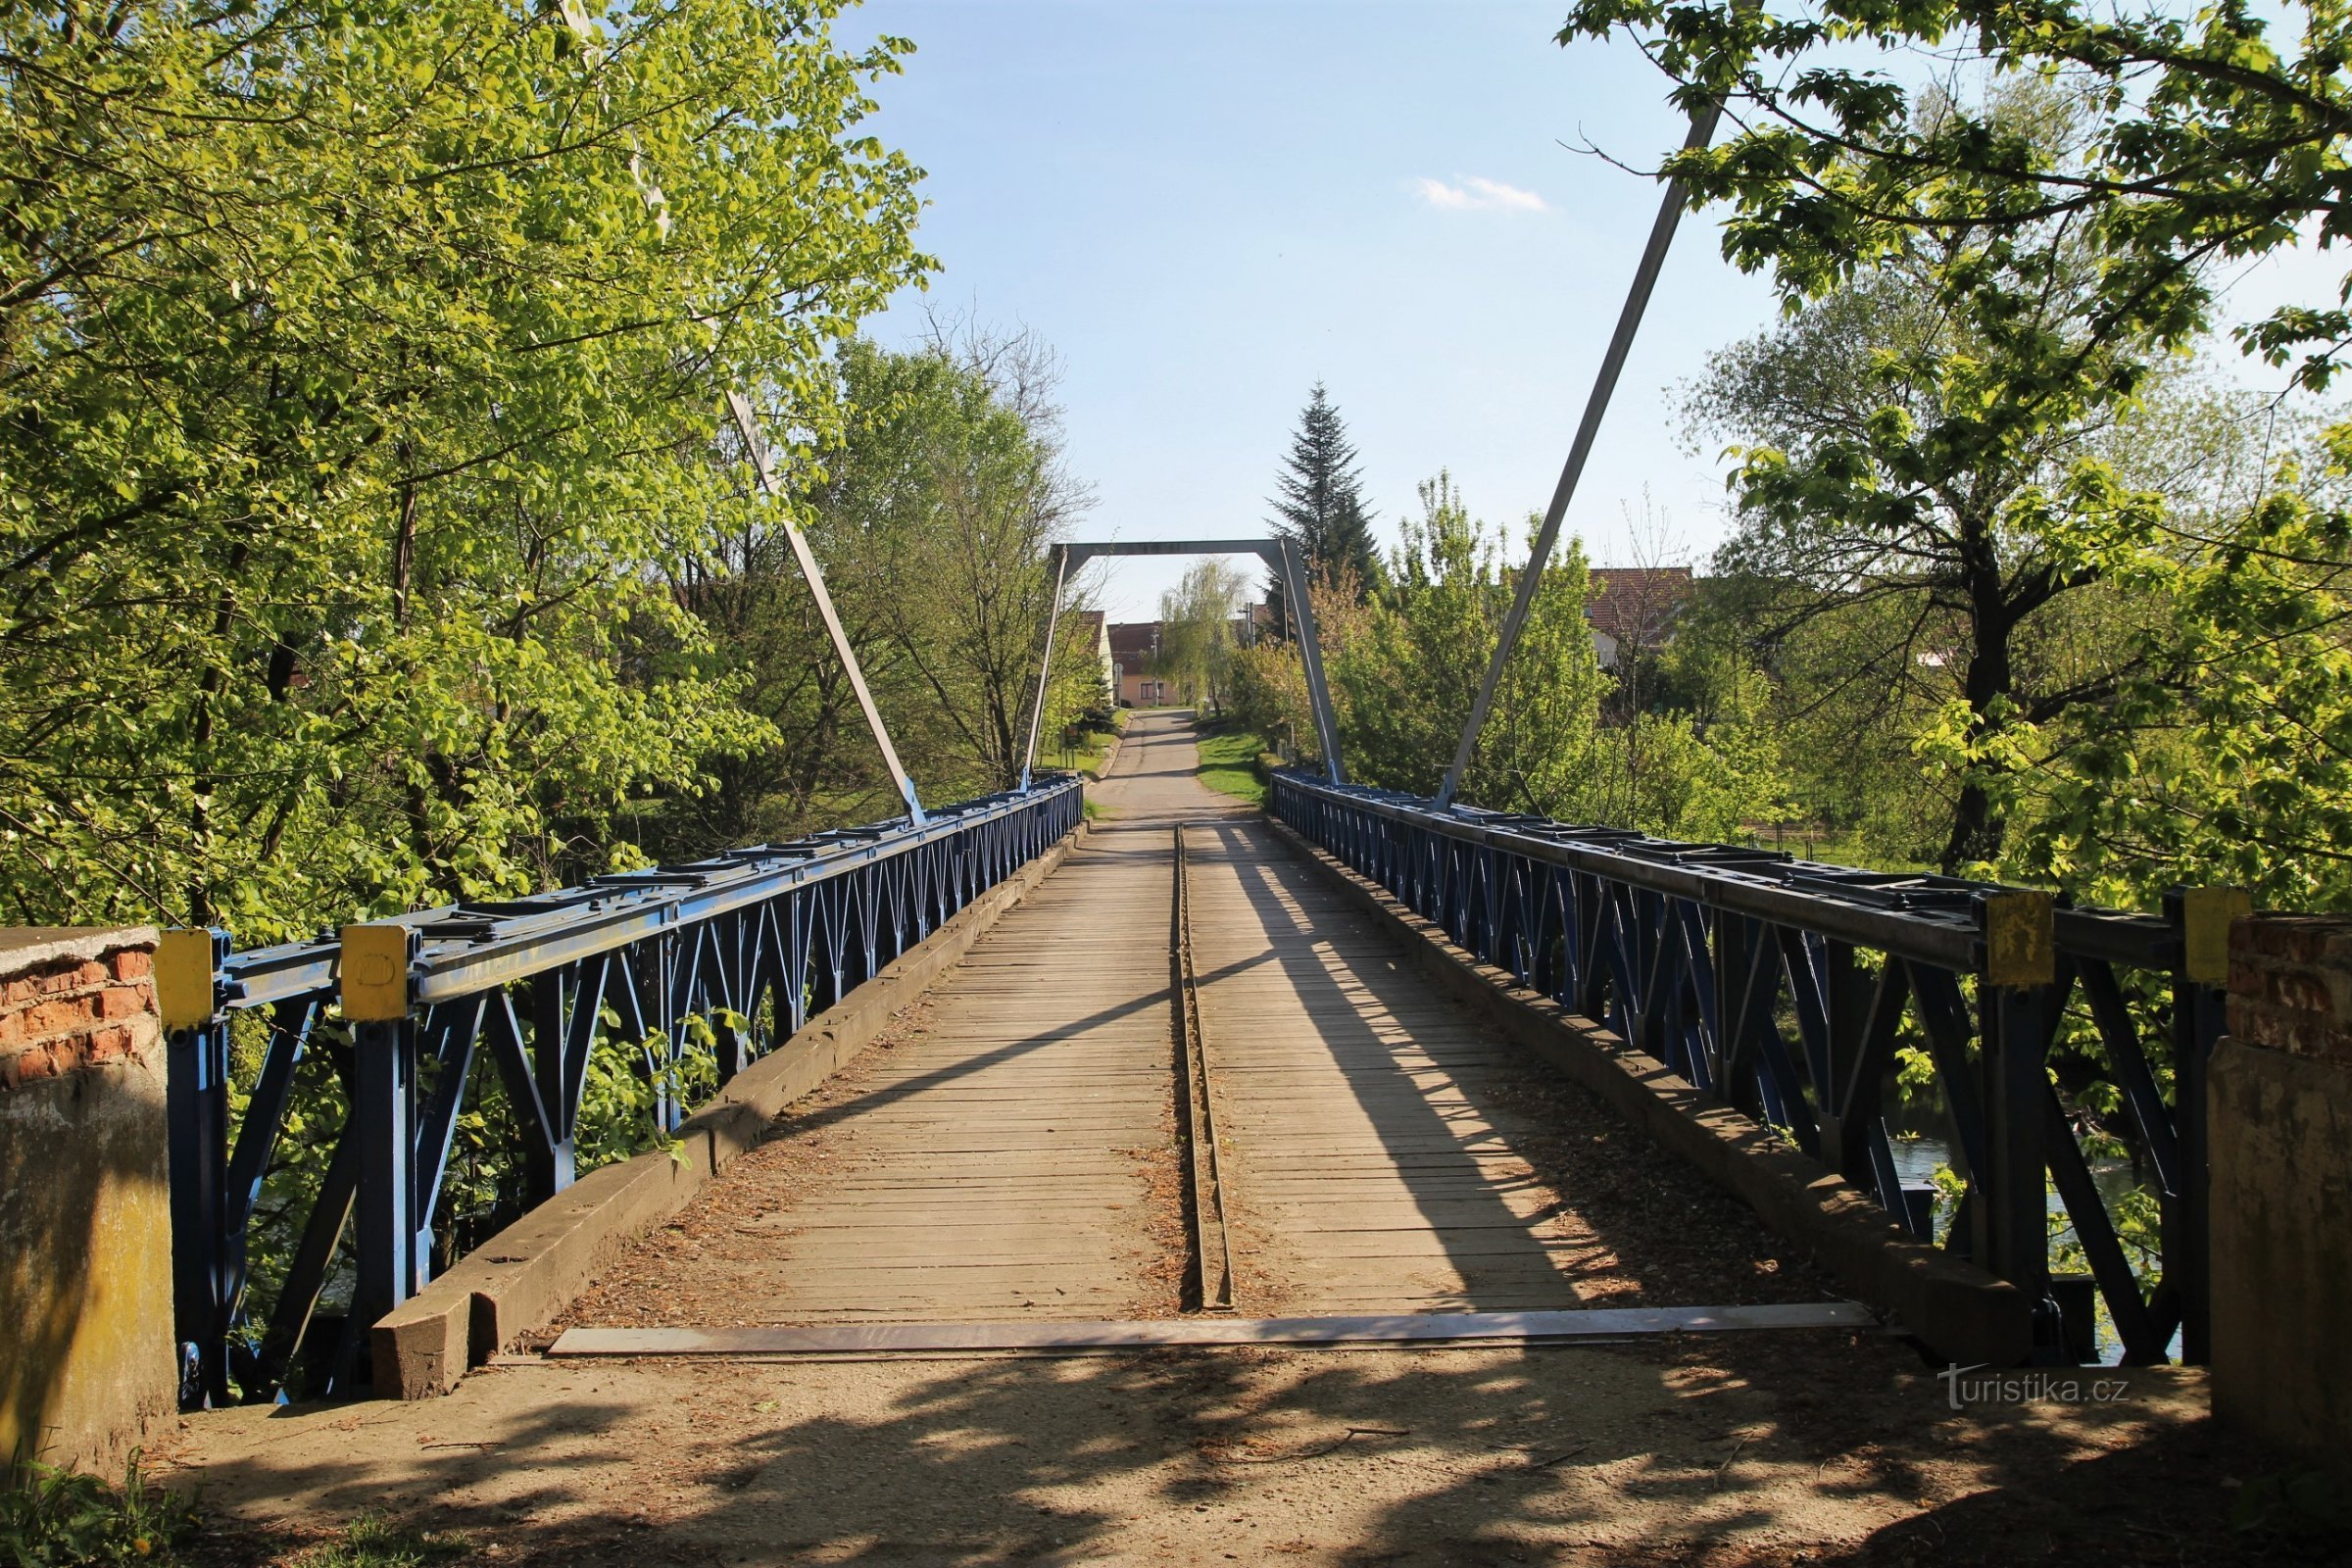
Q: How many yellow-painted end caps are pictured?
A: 4